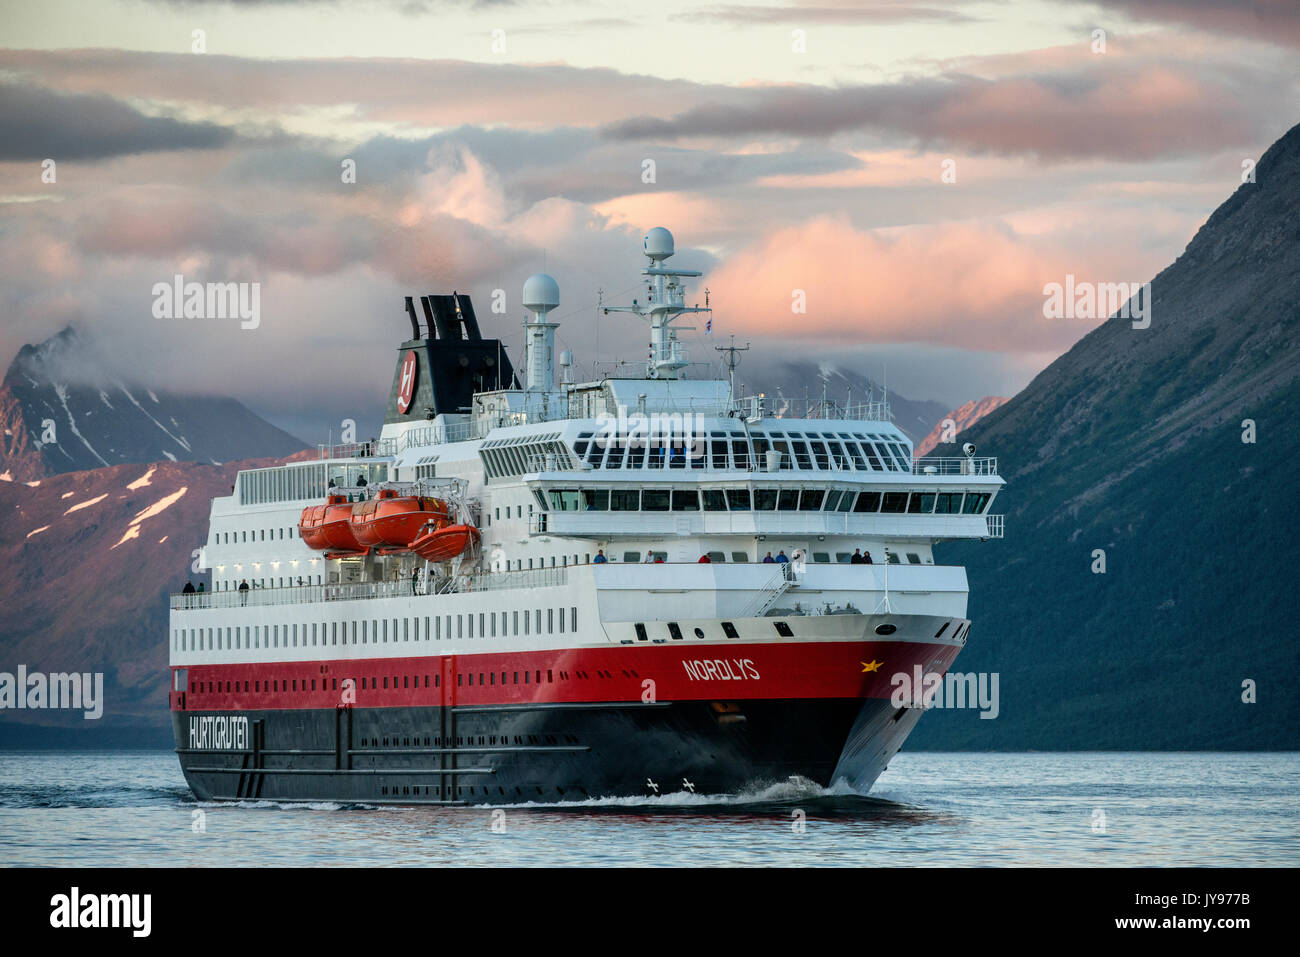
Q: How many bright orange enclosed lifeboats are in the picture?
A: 2